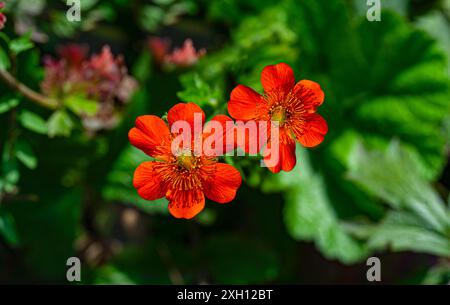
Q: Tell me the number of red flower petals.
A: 12